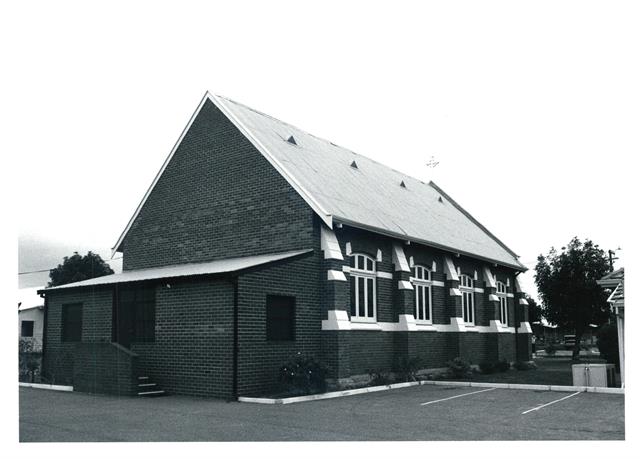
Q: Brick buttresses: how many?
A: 5